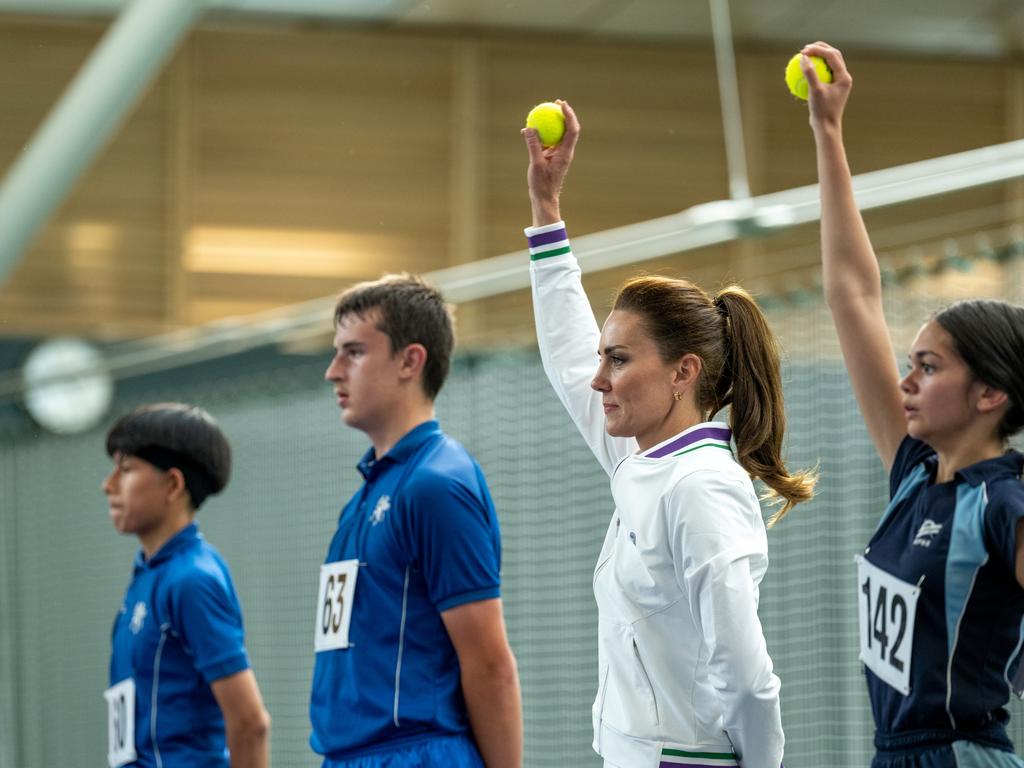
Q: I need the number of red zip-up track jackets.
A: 0